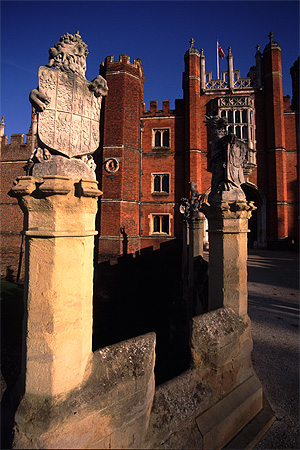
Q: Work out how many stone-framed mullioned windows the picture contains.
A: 4